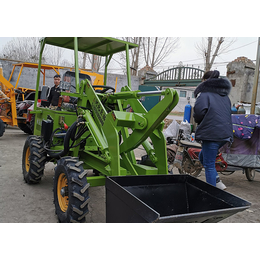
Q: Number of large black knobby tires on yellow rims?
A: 2